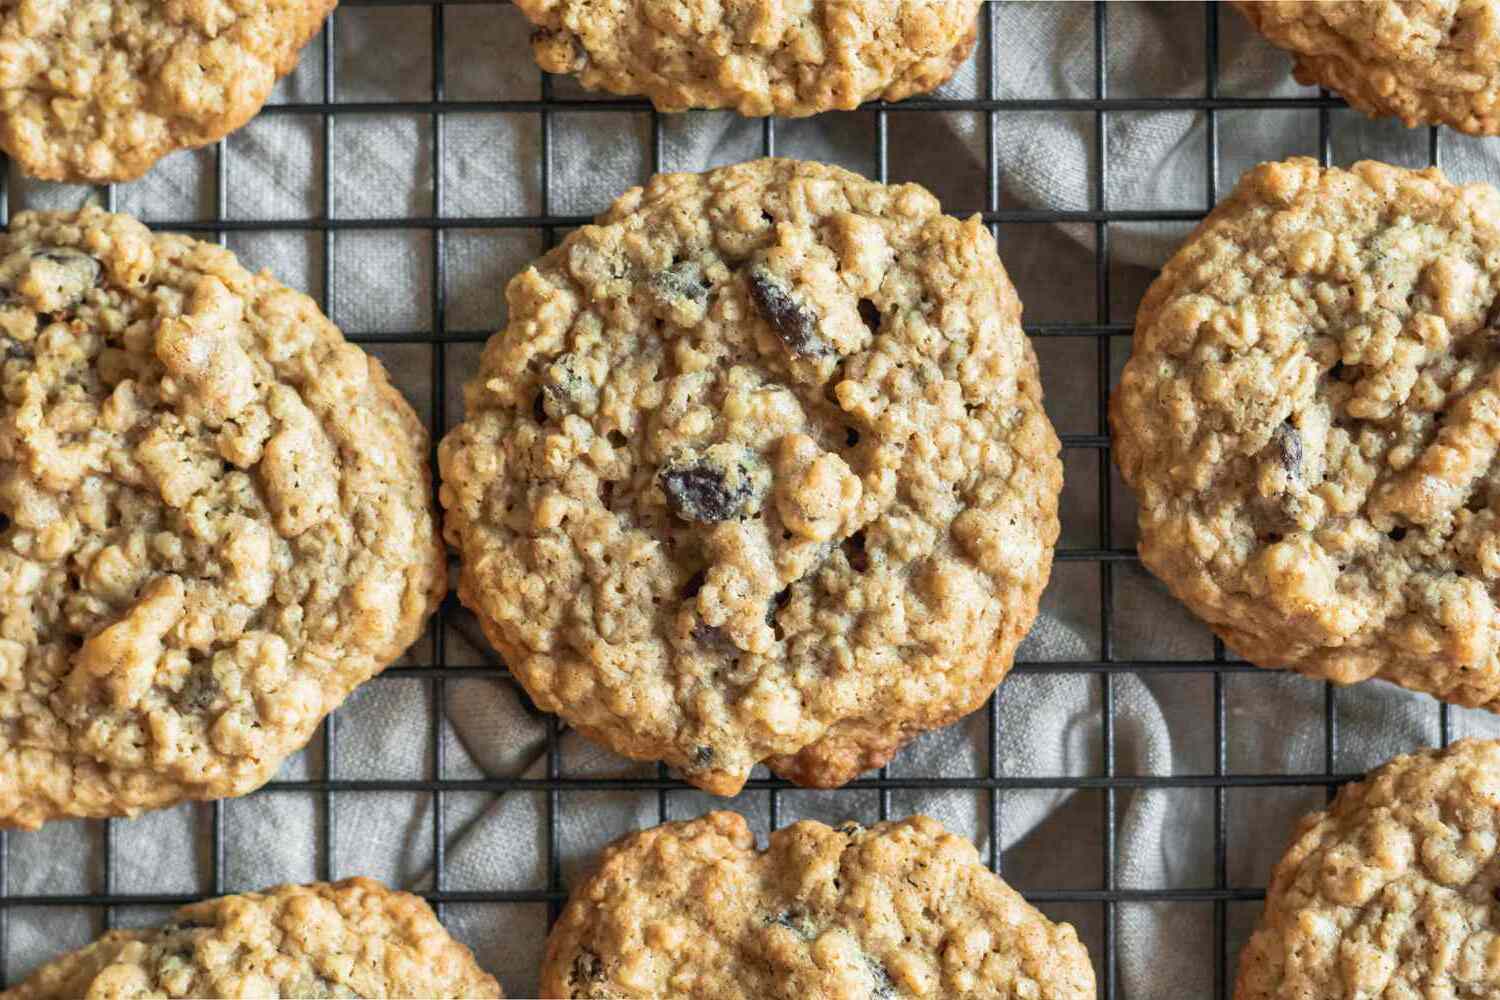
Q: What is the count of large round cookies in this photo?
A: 9